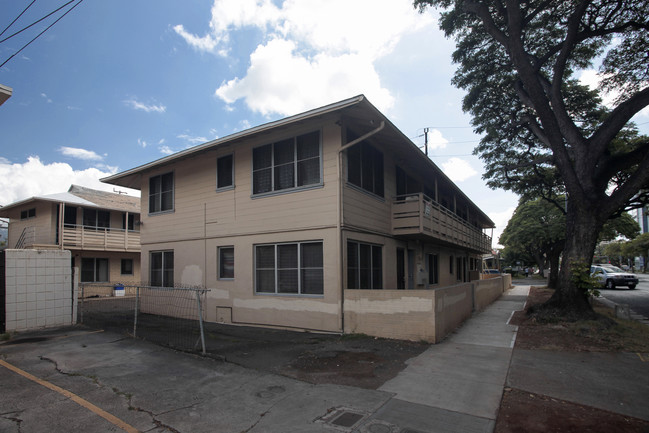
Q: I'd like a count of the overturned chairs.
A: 0